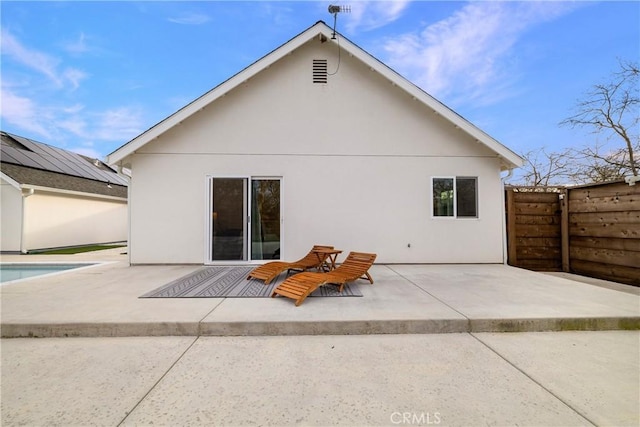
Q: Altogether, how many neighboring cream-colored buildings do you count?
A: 1